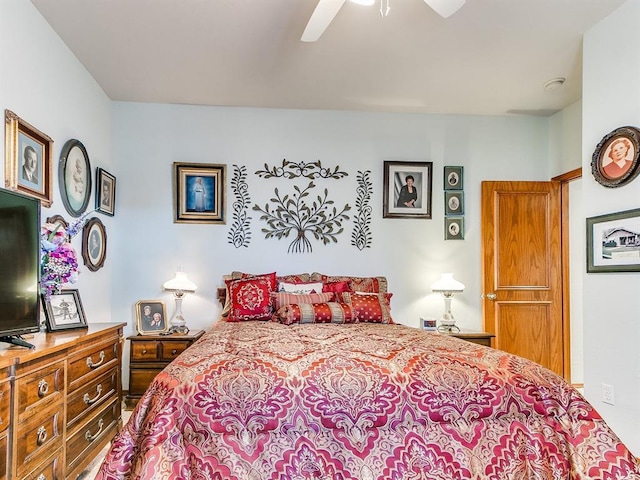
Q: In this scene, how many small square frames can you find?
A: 3